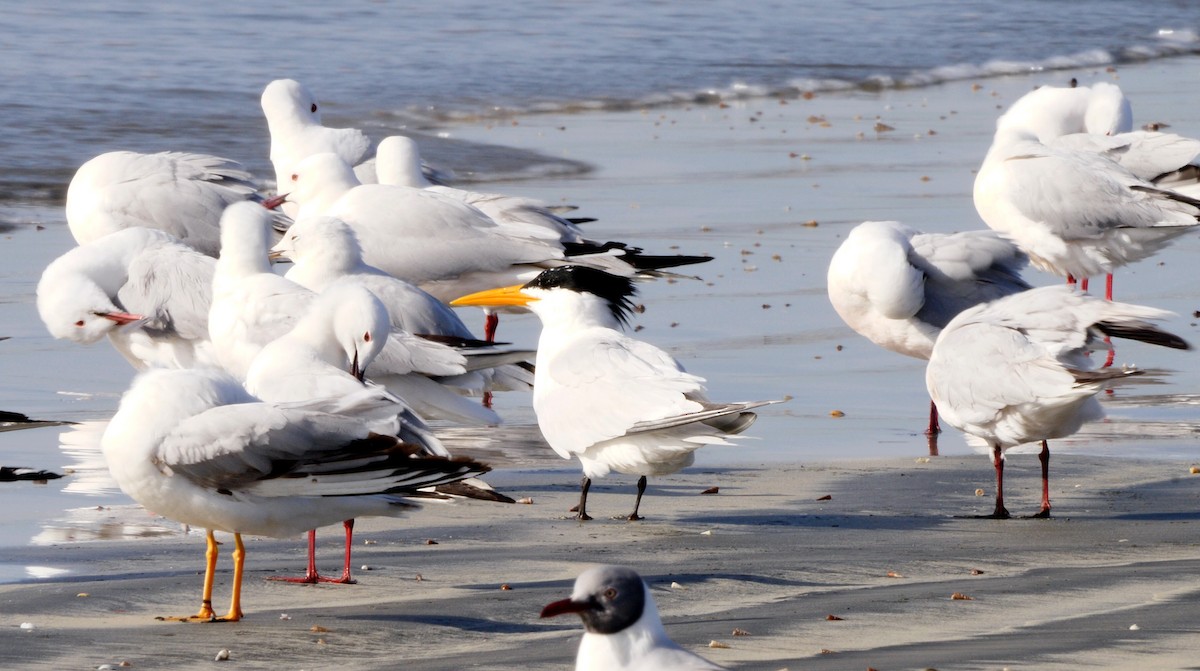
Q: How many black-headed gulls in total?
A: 1